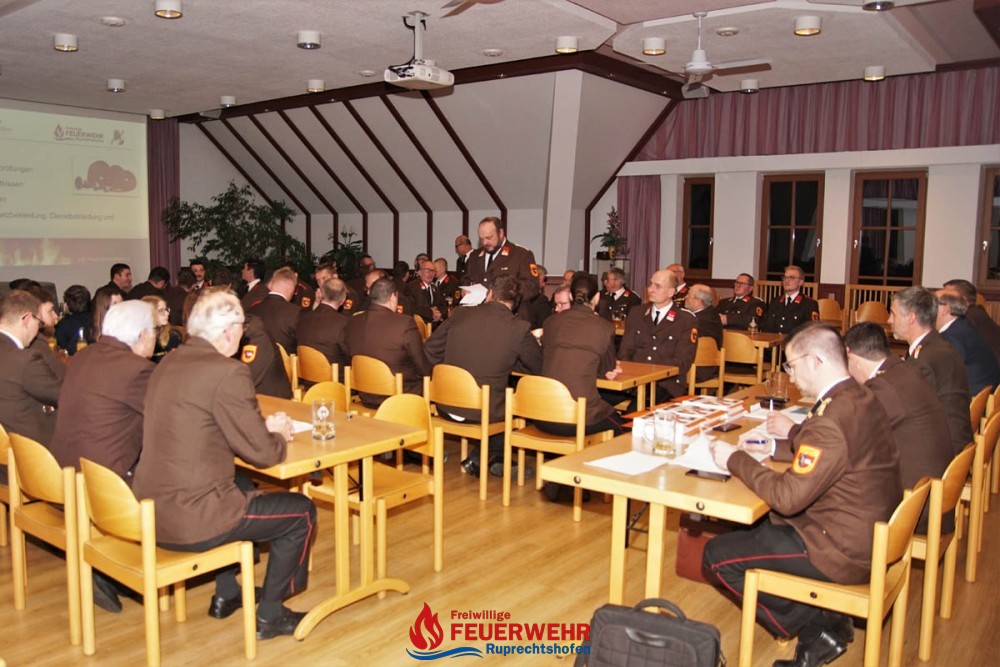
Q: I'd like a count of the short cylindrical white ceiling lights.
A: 13